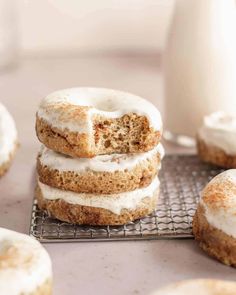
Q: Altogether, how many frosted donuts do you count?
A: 8